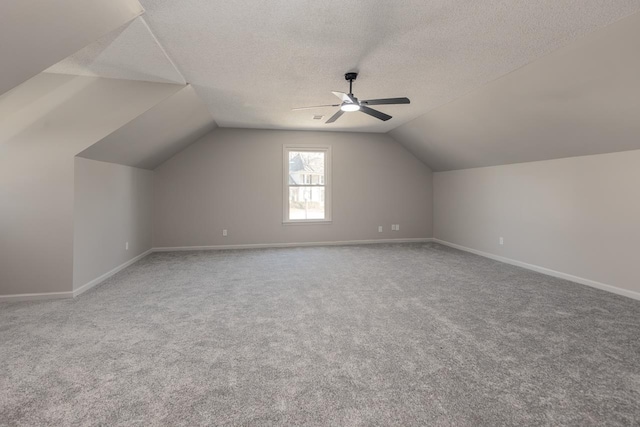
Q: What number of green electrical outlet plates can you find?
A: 0